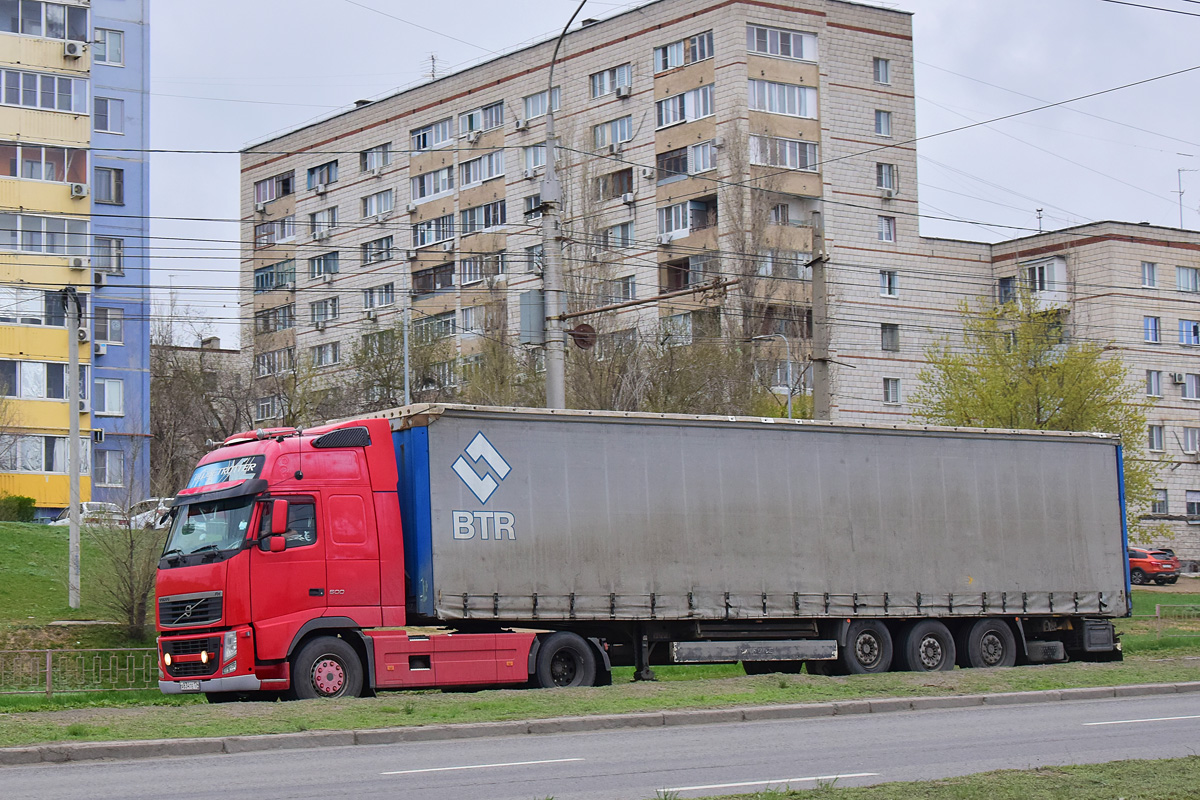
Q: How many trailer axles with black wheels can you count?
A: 3